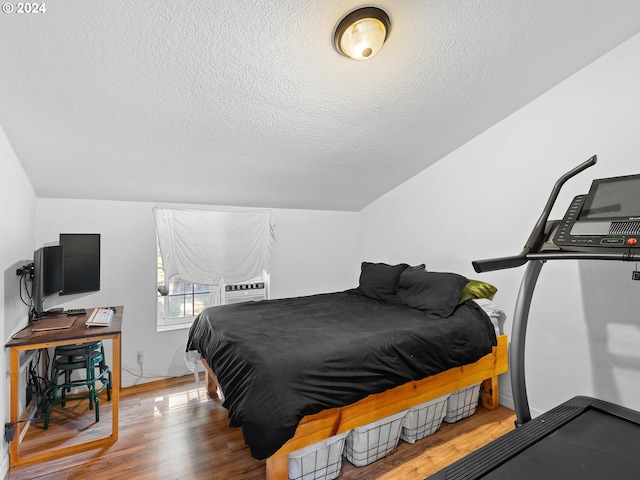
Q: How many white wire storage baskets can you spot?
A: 4